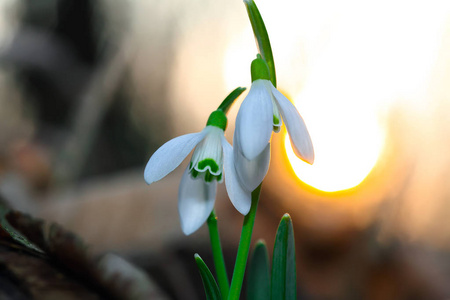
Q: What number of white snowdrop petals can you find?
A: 6